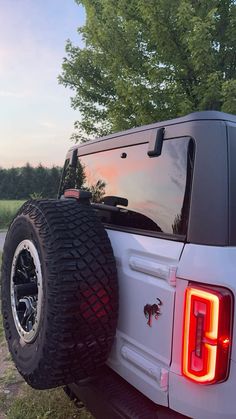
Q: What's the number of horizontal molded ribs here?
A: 2